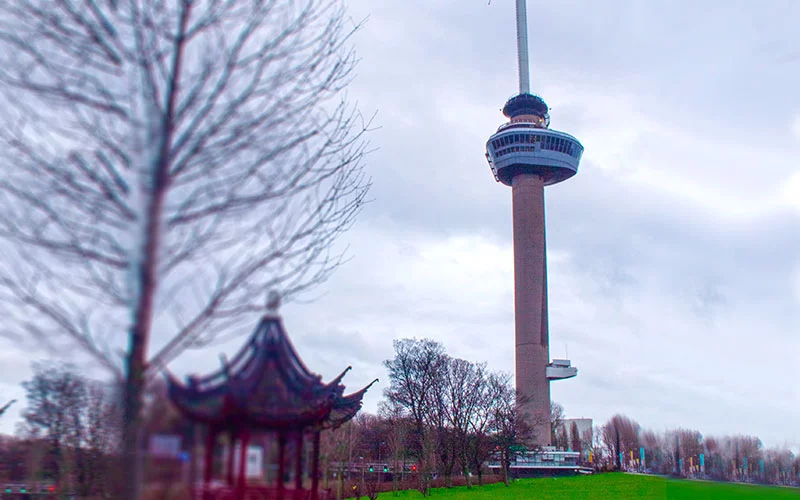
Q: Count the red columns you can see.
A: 6